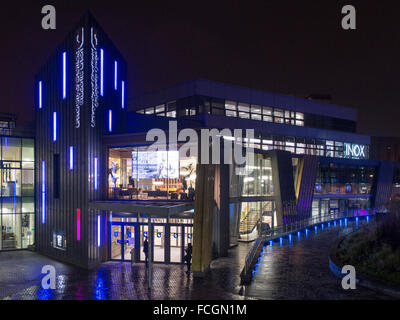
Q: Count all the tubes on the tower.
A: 12